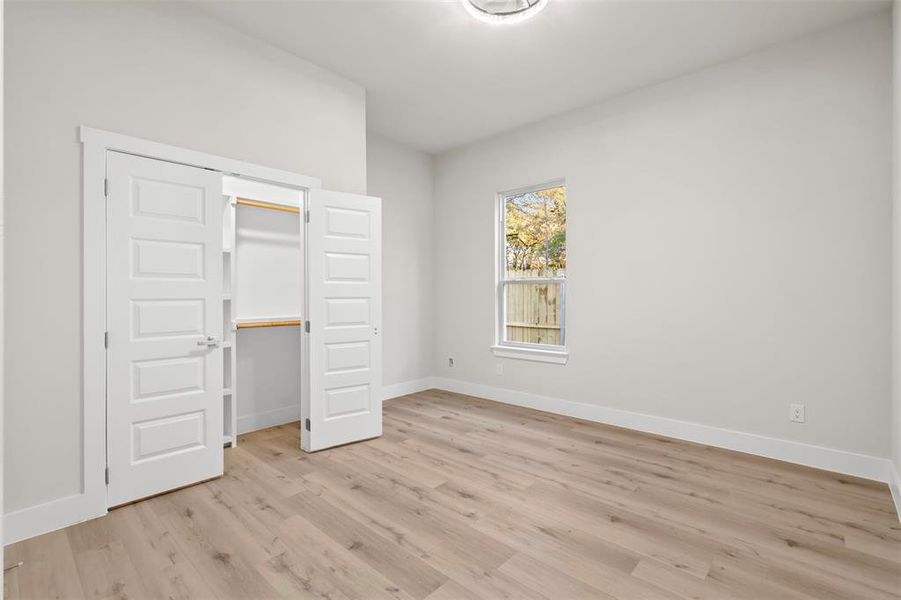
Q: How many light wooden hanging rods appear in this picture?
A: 2